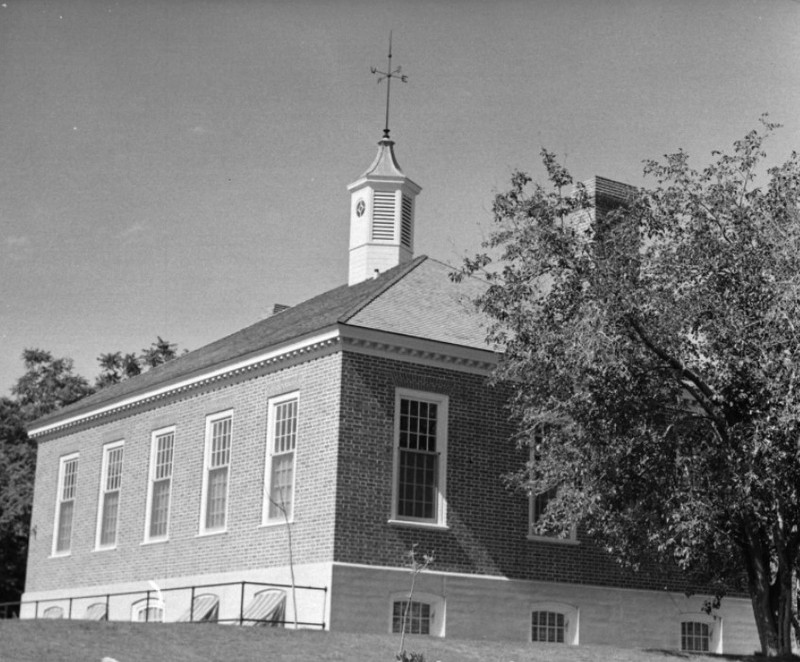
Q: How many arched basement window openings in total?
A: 8